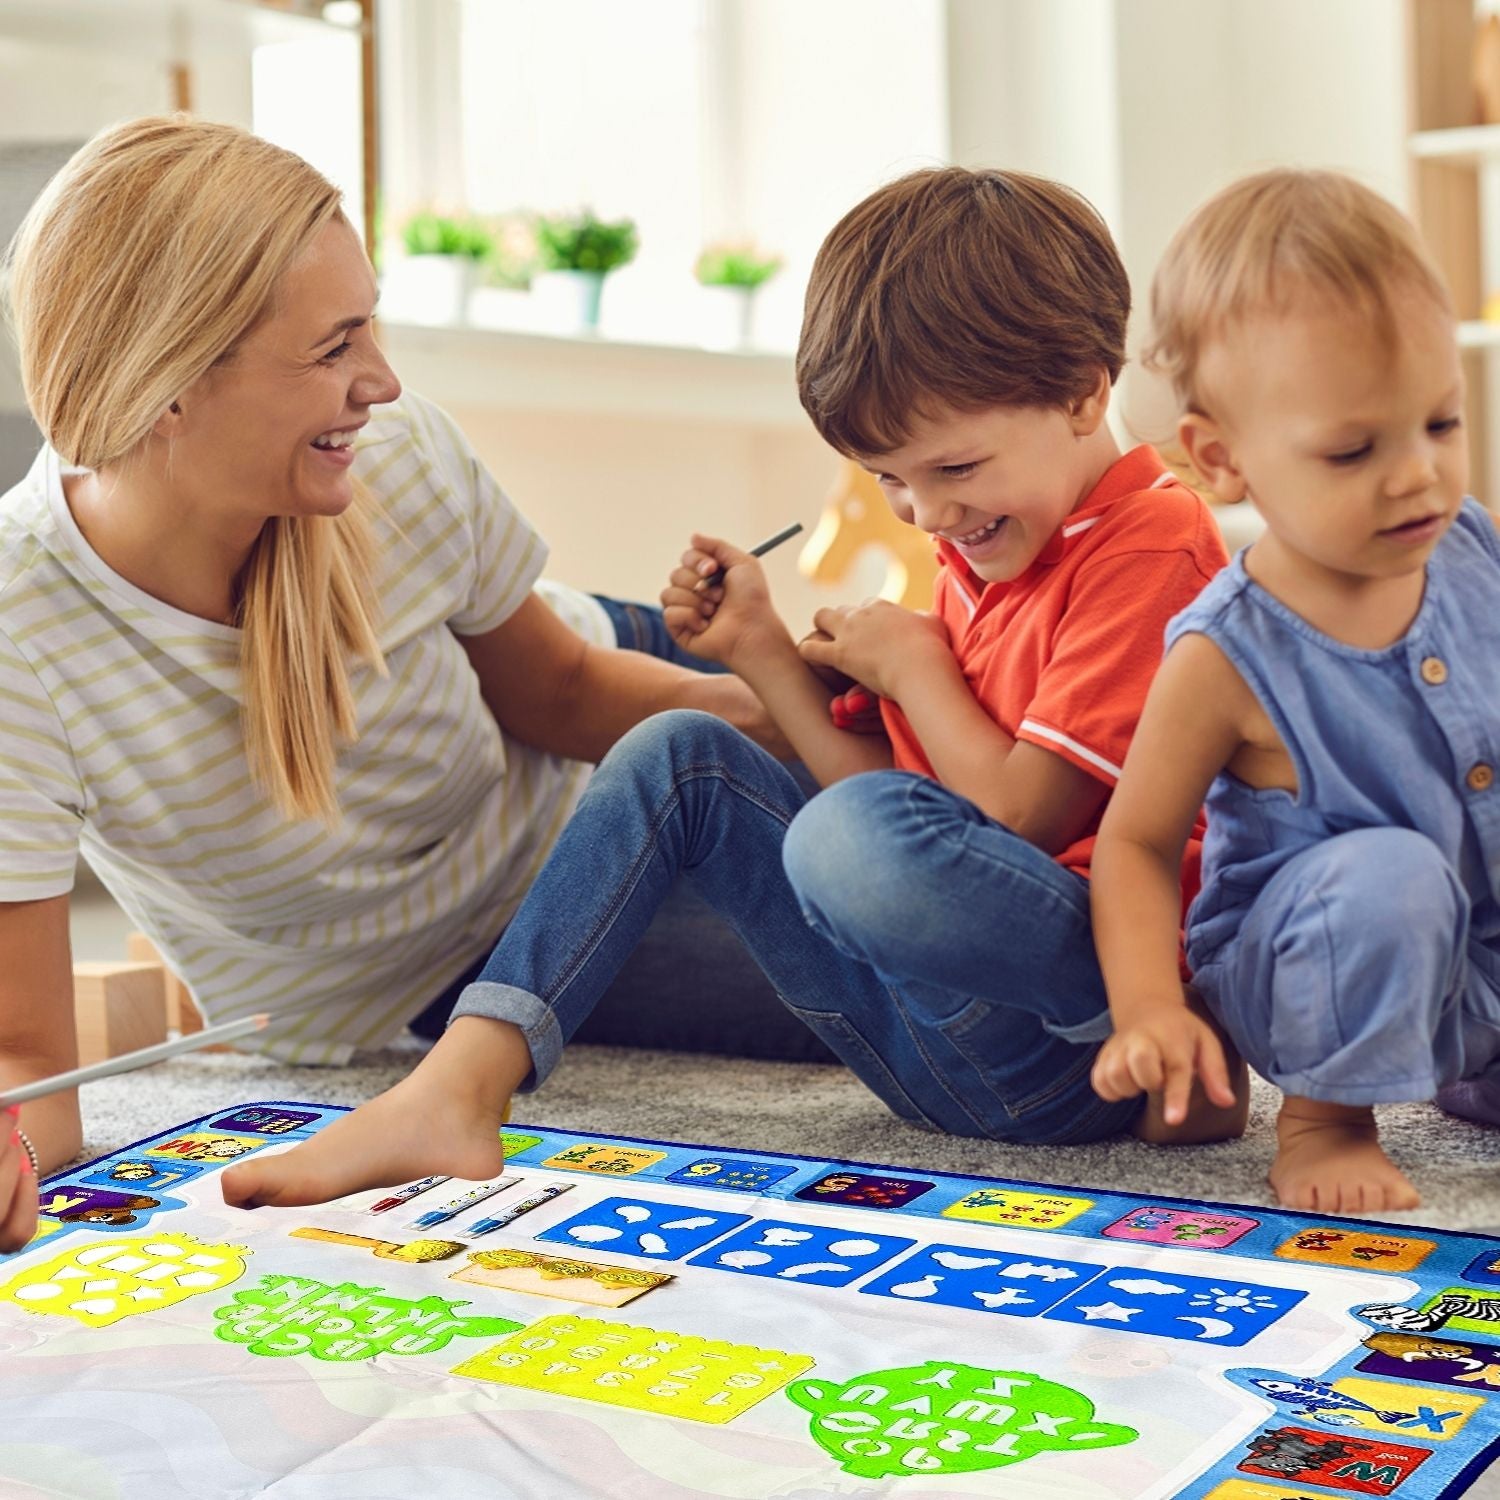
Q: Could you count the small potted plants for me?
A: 3